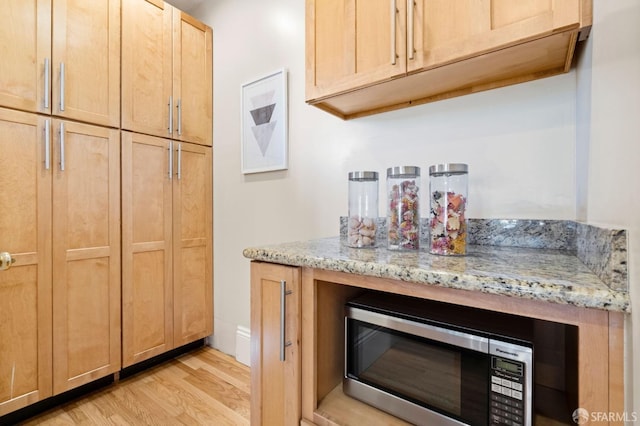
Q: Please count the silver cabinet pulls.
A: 11